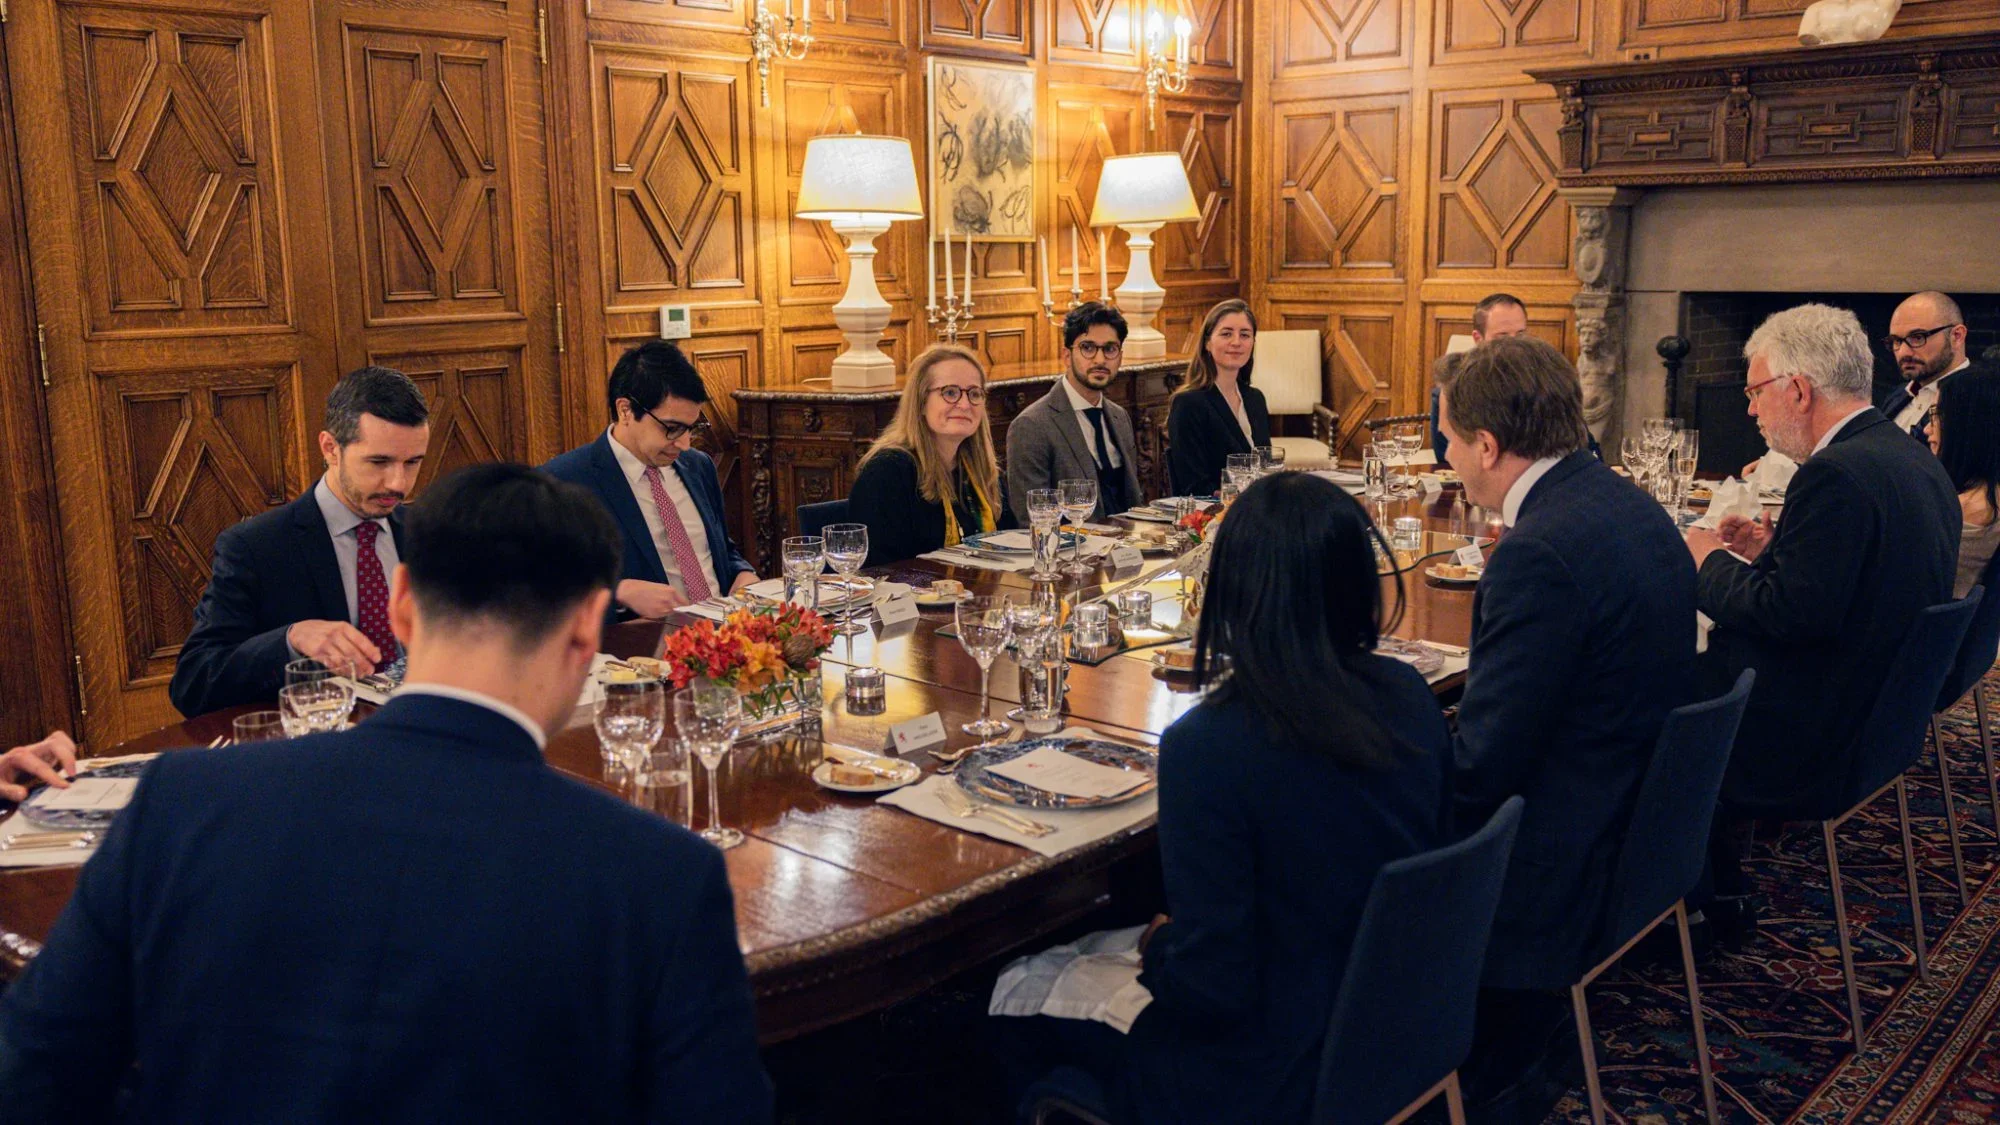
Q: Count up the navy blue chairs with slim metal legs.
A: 4